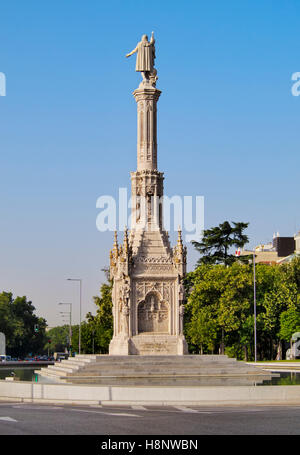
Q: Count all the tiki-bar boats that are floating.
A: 0